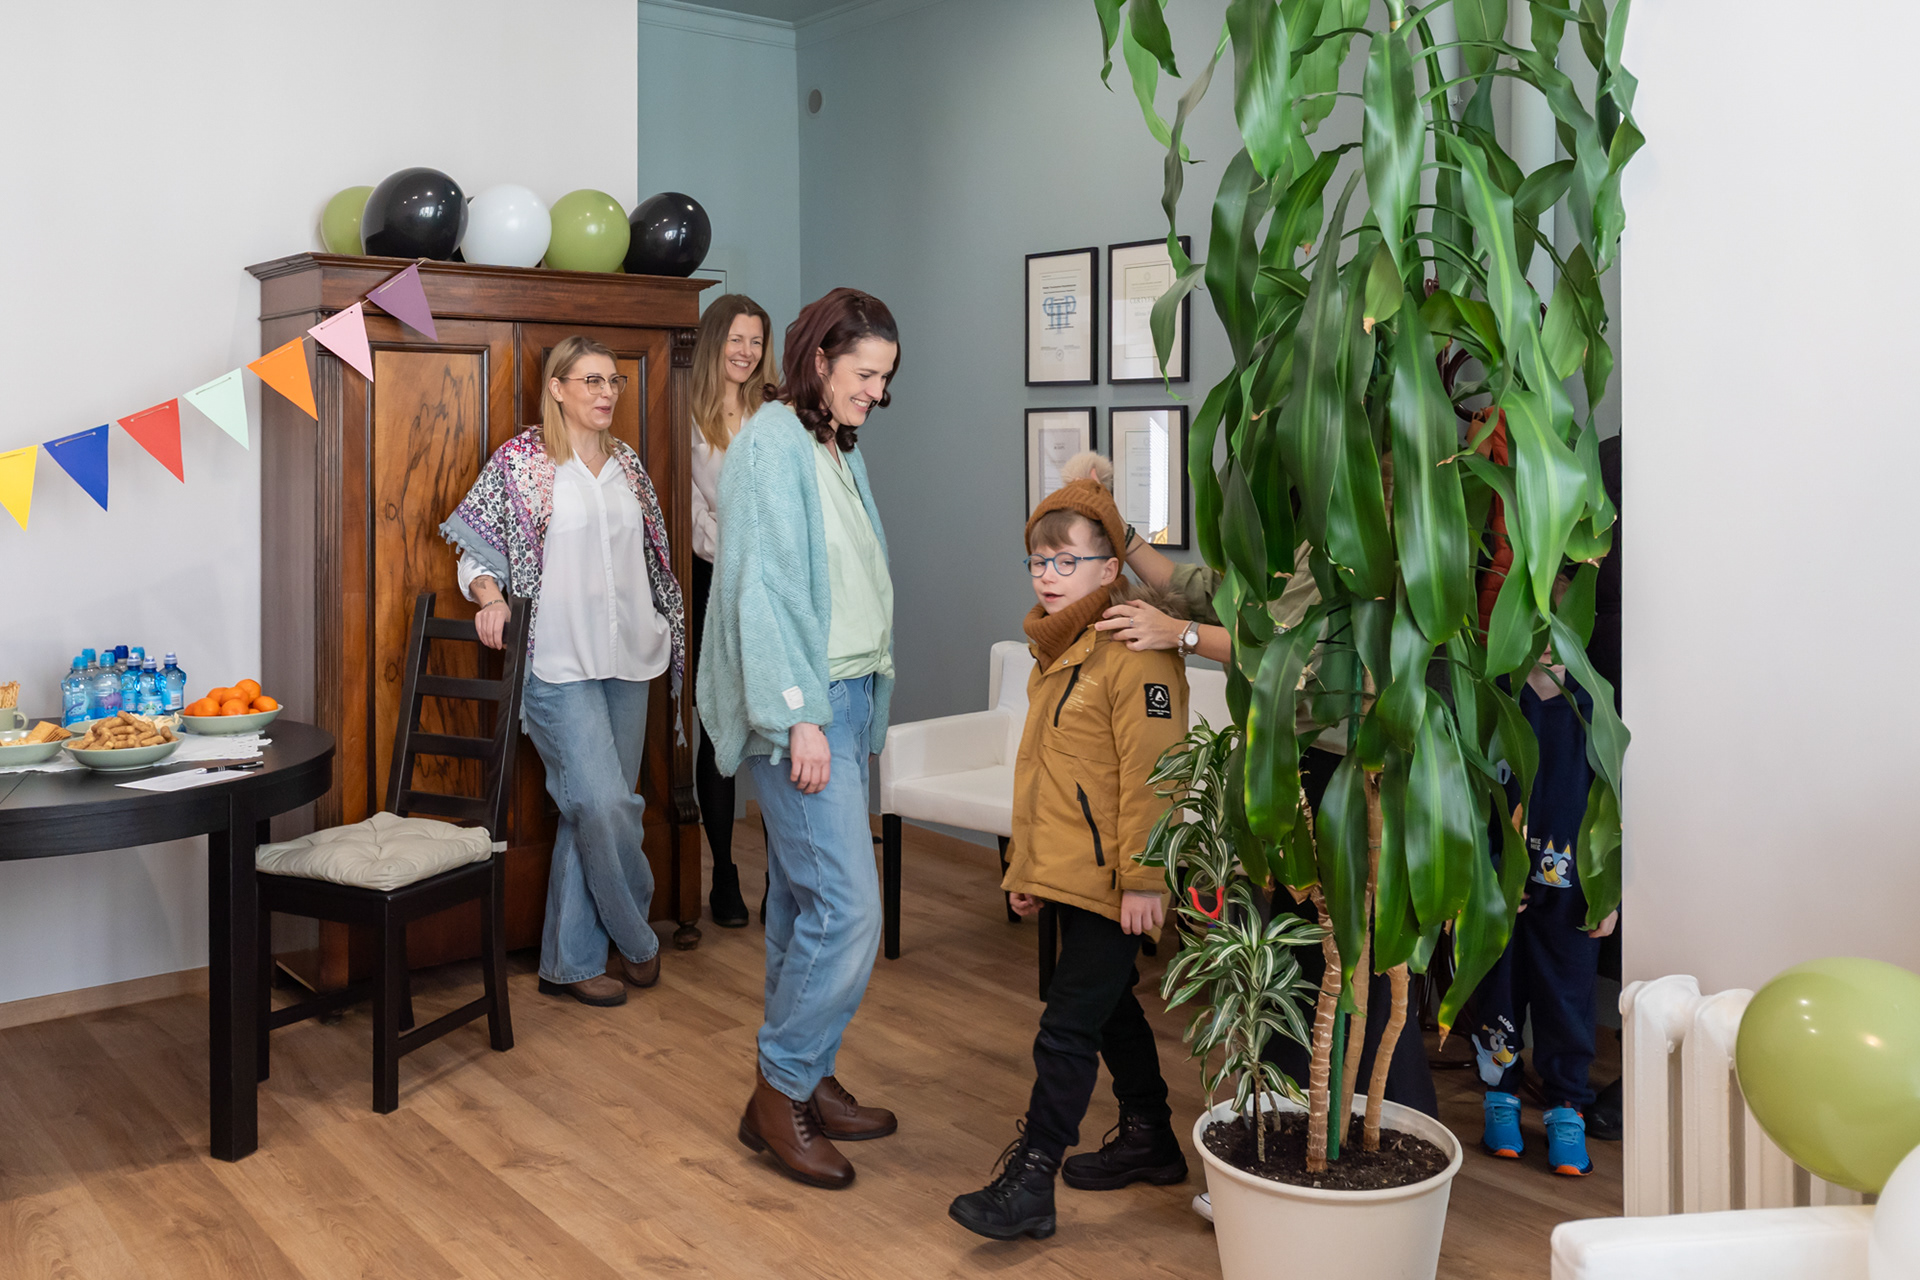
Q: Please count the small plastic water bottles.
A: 9